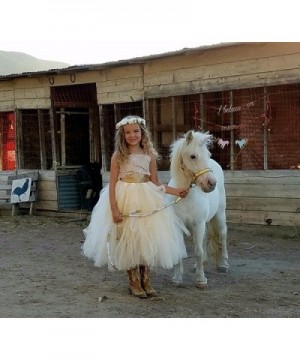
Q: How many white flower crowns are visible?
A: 1